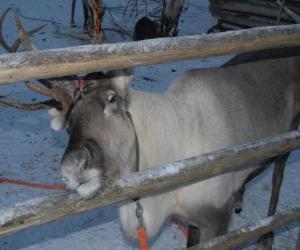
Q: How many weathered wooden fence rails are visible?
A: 3